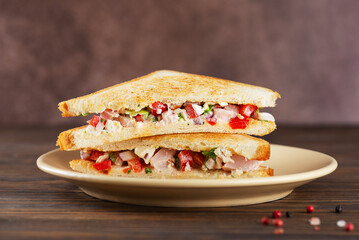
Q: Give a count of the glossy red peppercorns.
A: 5